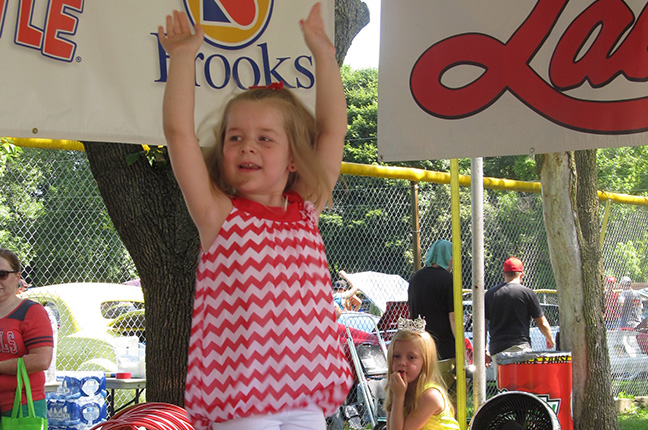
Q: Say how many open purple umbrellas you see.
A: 1